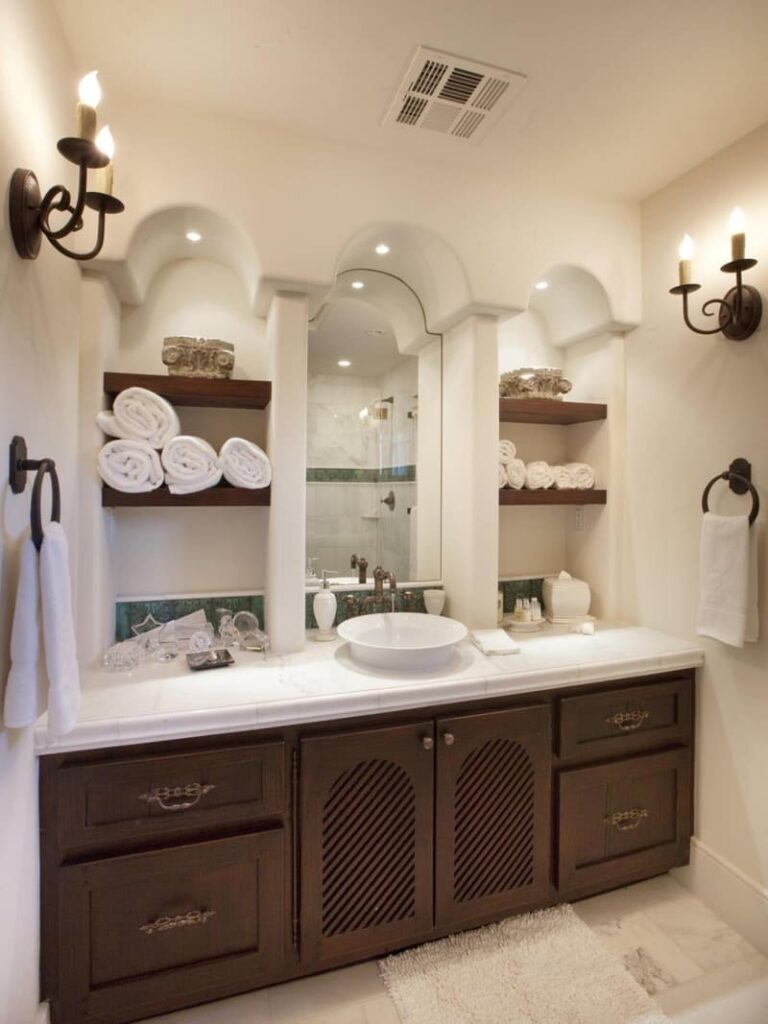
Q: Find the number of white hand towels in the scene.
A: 2